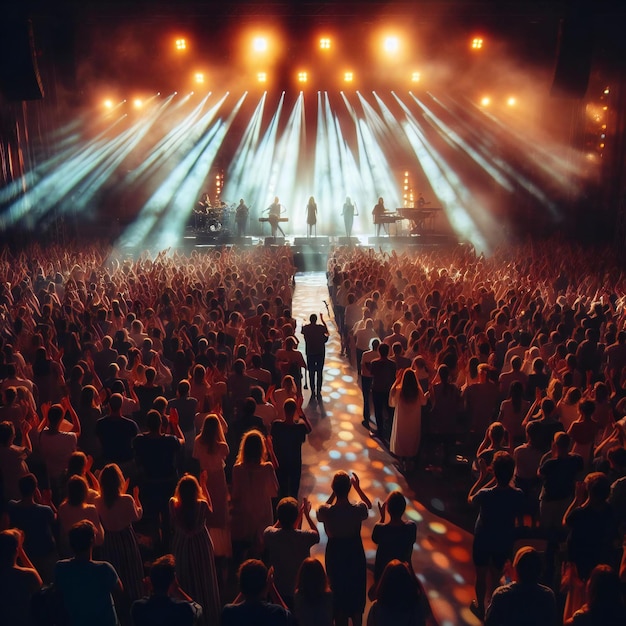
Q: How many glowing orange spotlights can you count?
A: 14